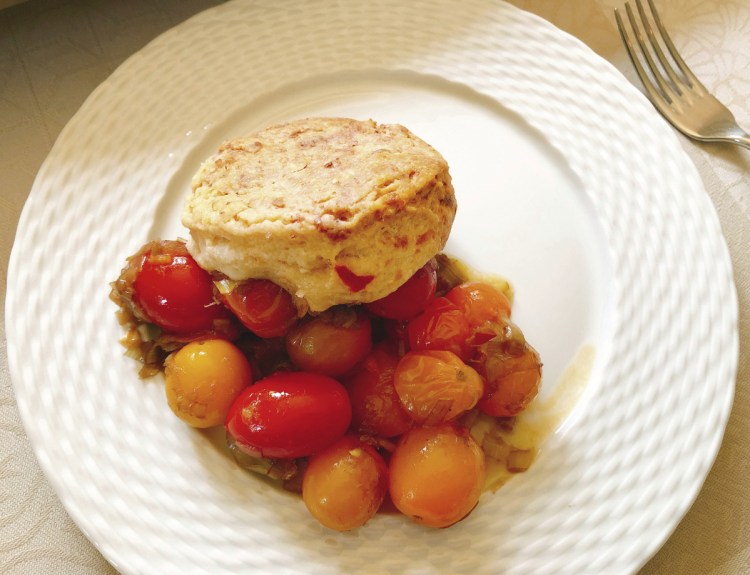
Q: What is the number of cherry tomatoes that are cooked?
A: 13